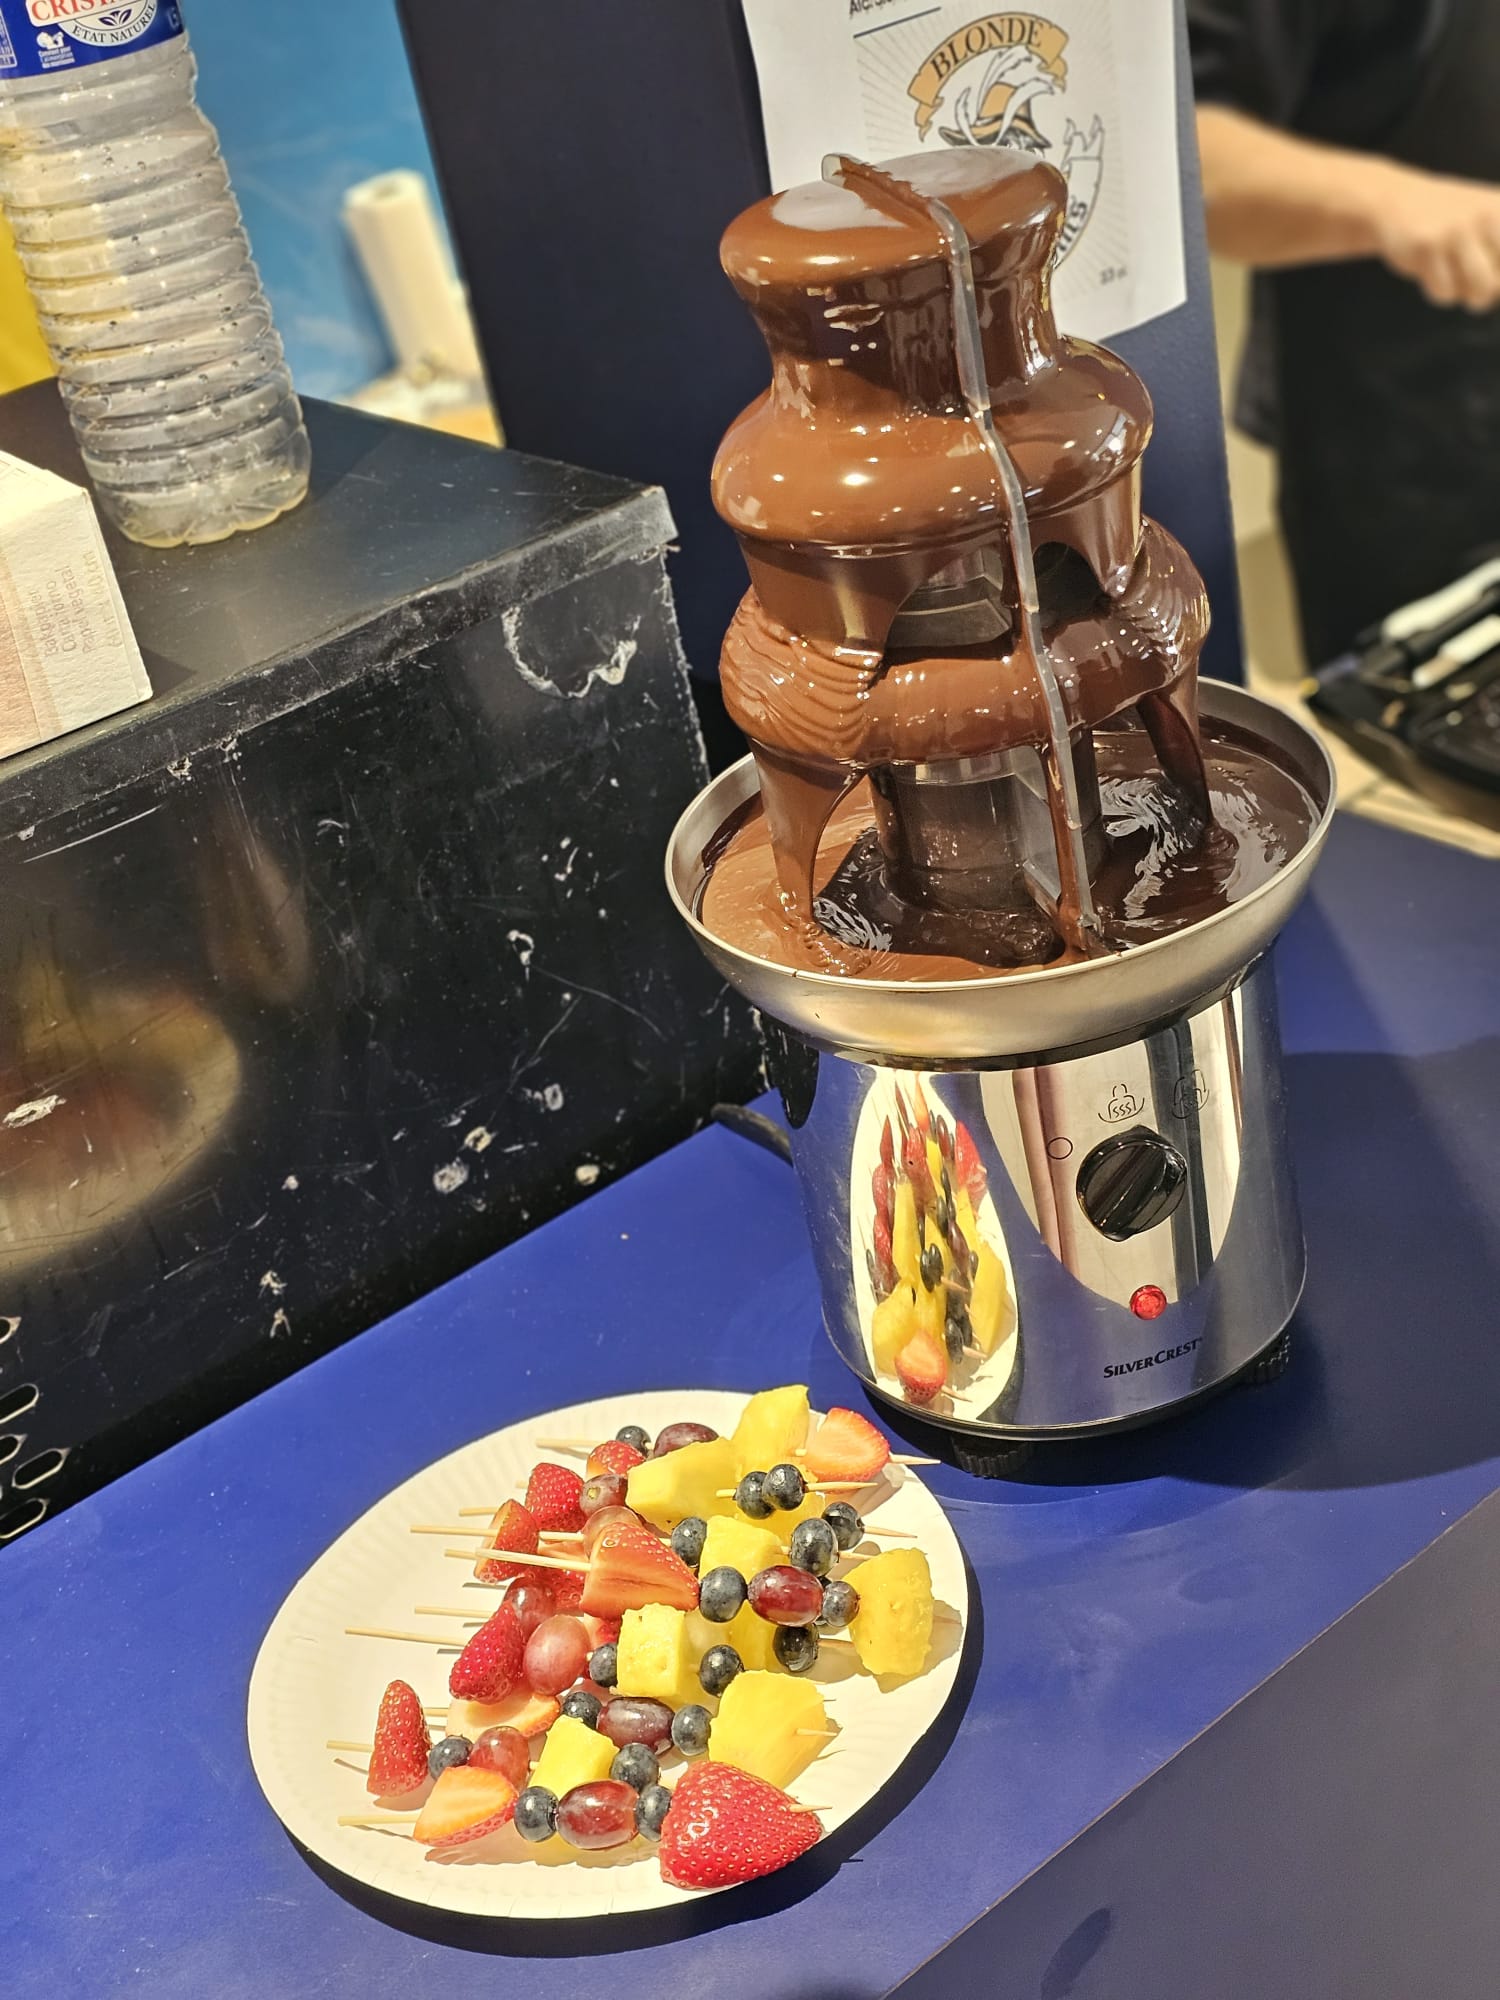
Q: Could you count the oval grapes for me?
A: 9